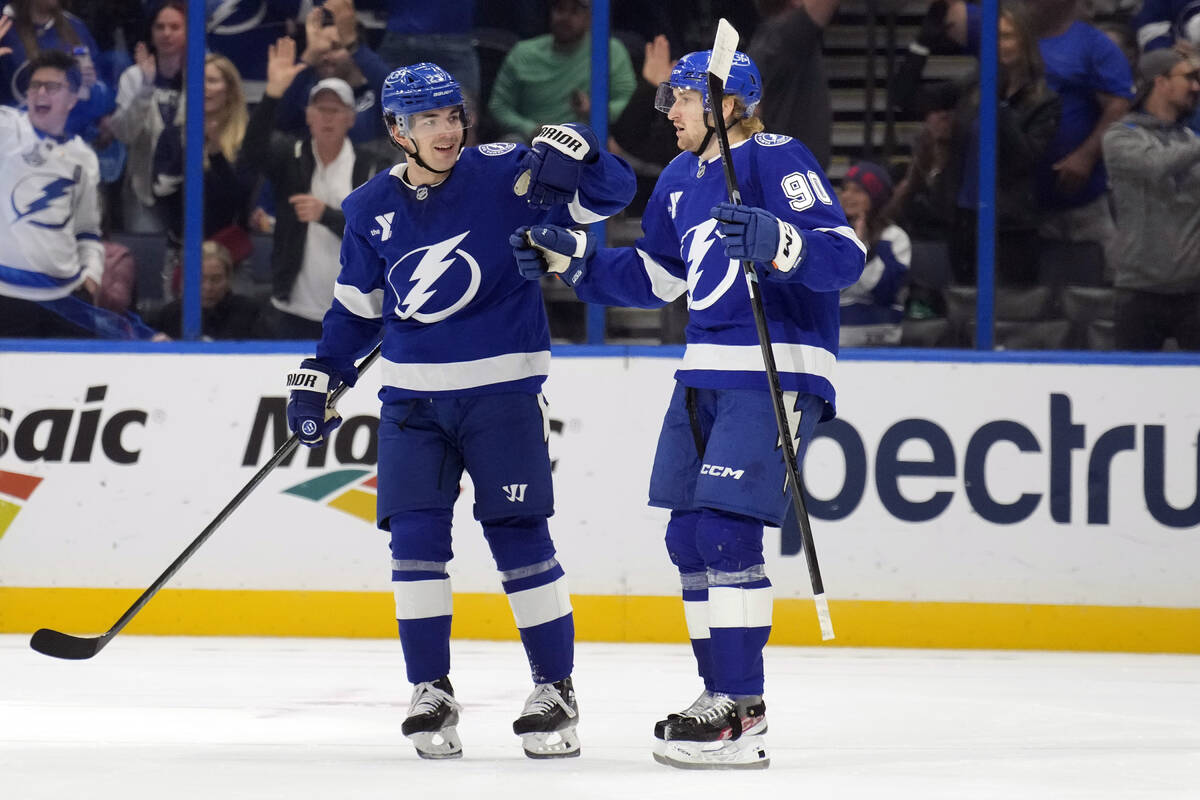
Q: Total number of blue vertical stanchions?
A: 3